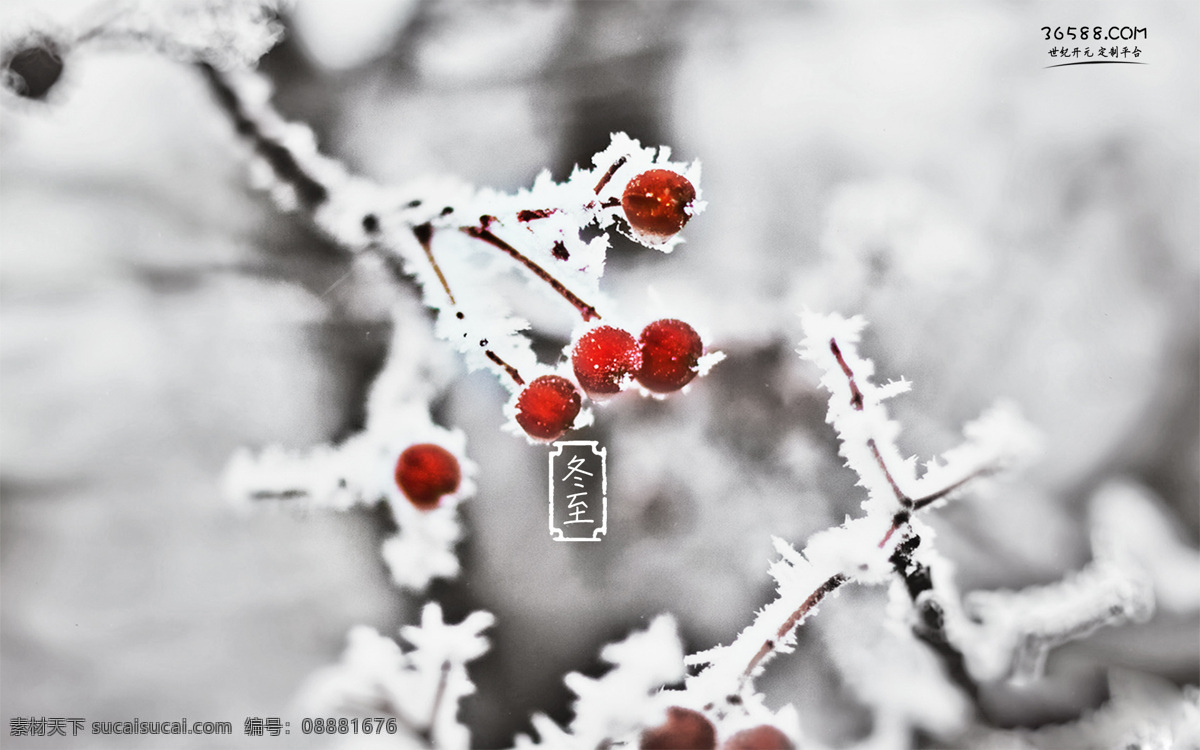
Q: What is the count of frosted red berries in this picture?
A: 7